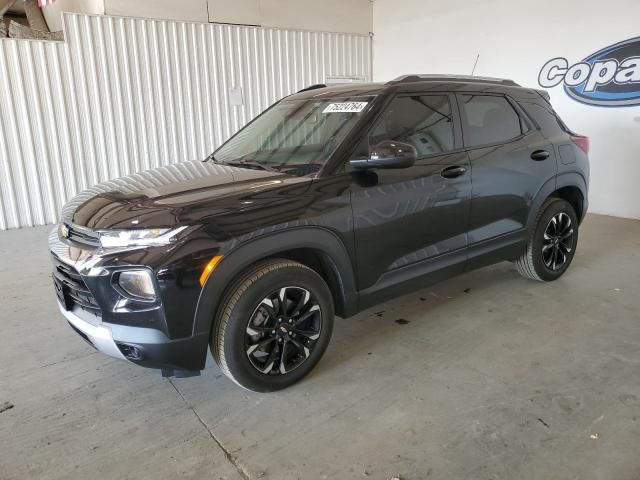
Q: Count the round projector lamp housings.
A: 1